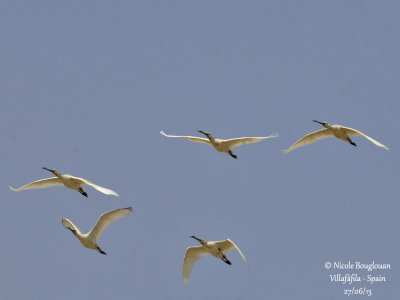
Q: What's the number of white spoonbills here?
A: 5